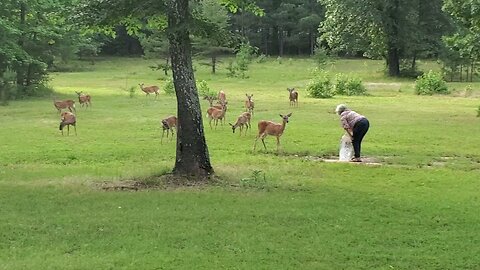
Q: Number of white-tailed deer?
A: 12